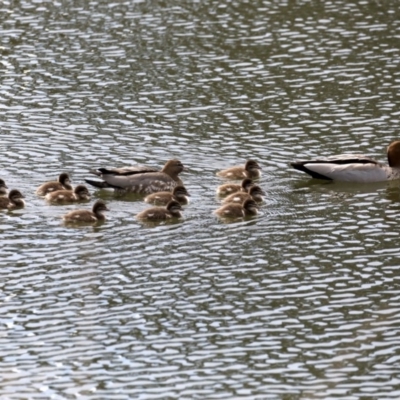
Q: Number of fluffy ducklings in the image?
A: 11